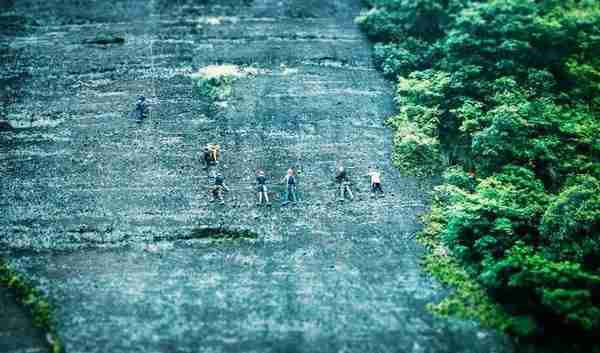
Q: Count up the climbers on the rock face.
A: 7